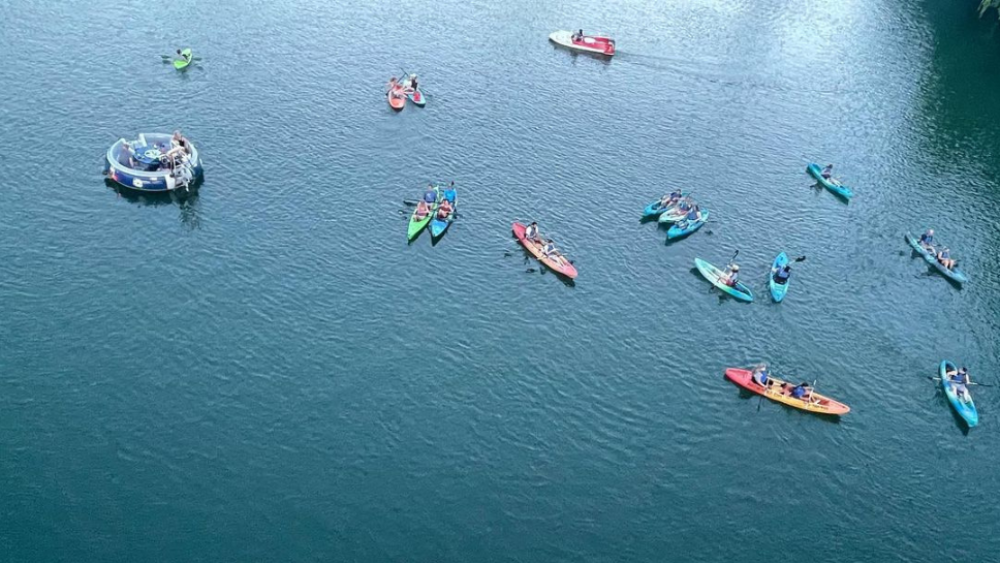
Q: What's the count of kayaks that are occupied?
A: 15